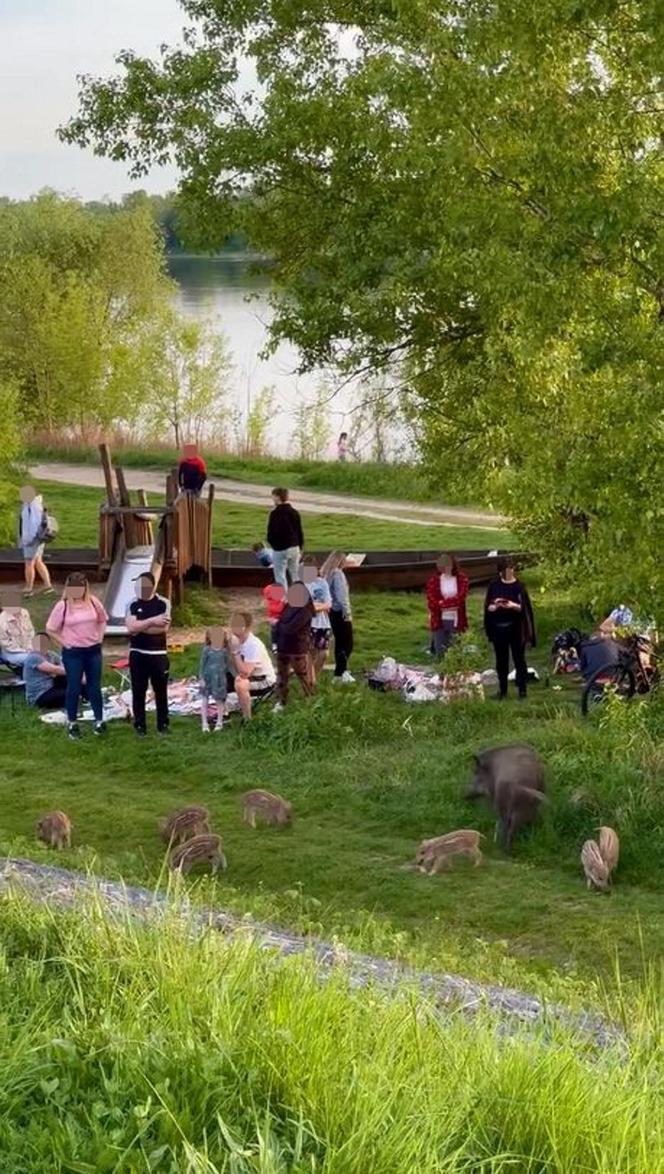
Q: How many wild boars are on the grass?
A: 8